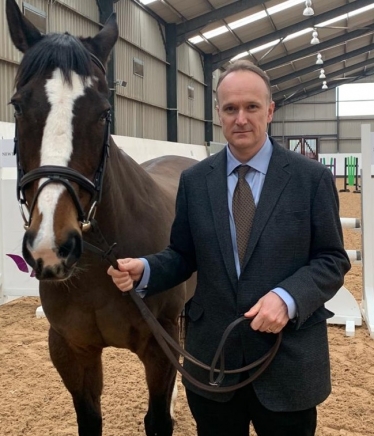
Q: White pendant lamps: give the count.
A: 5